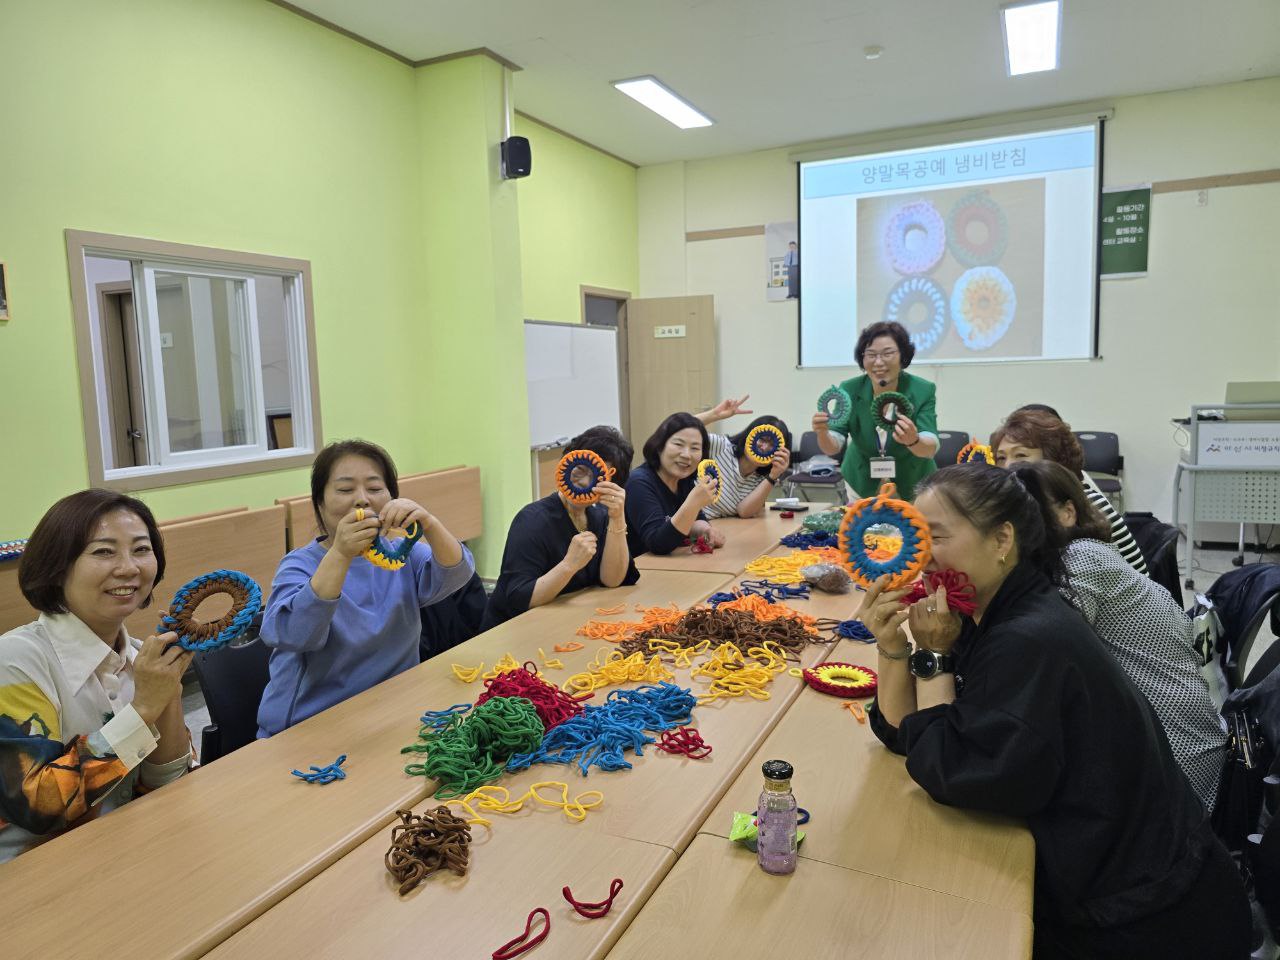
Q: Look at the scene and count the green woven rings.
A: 2